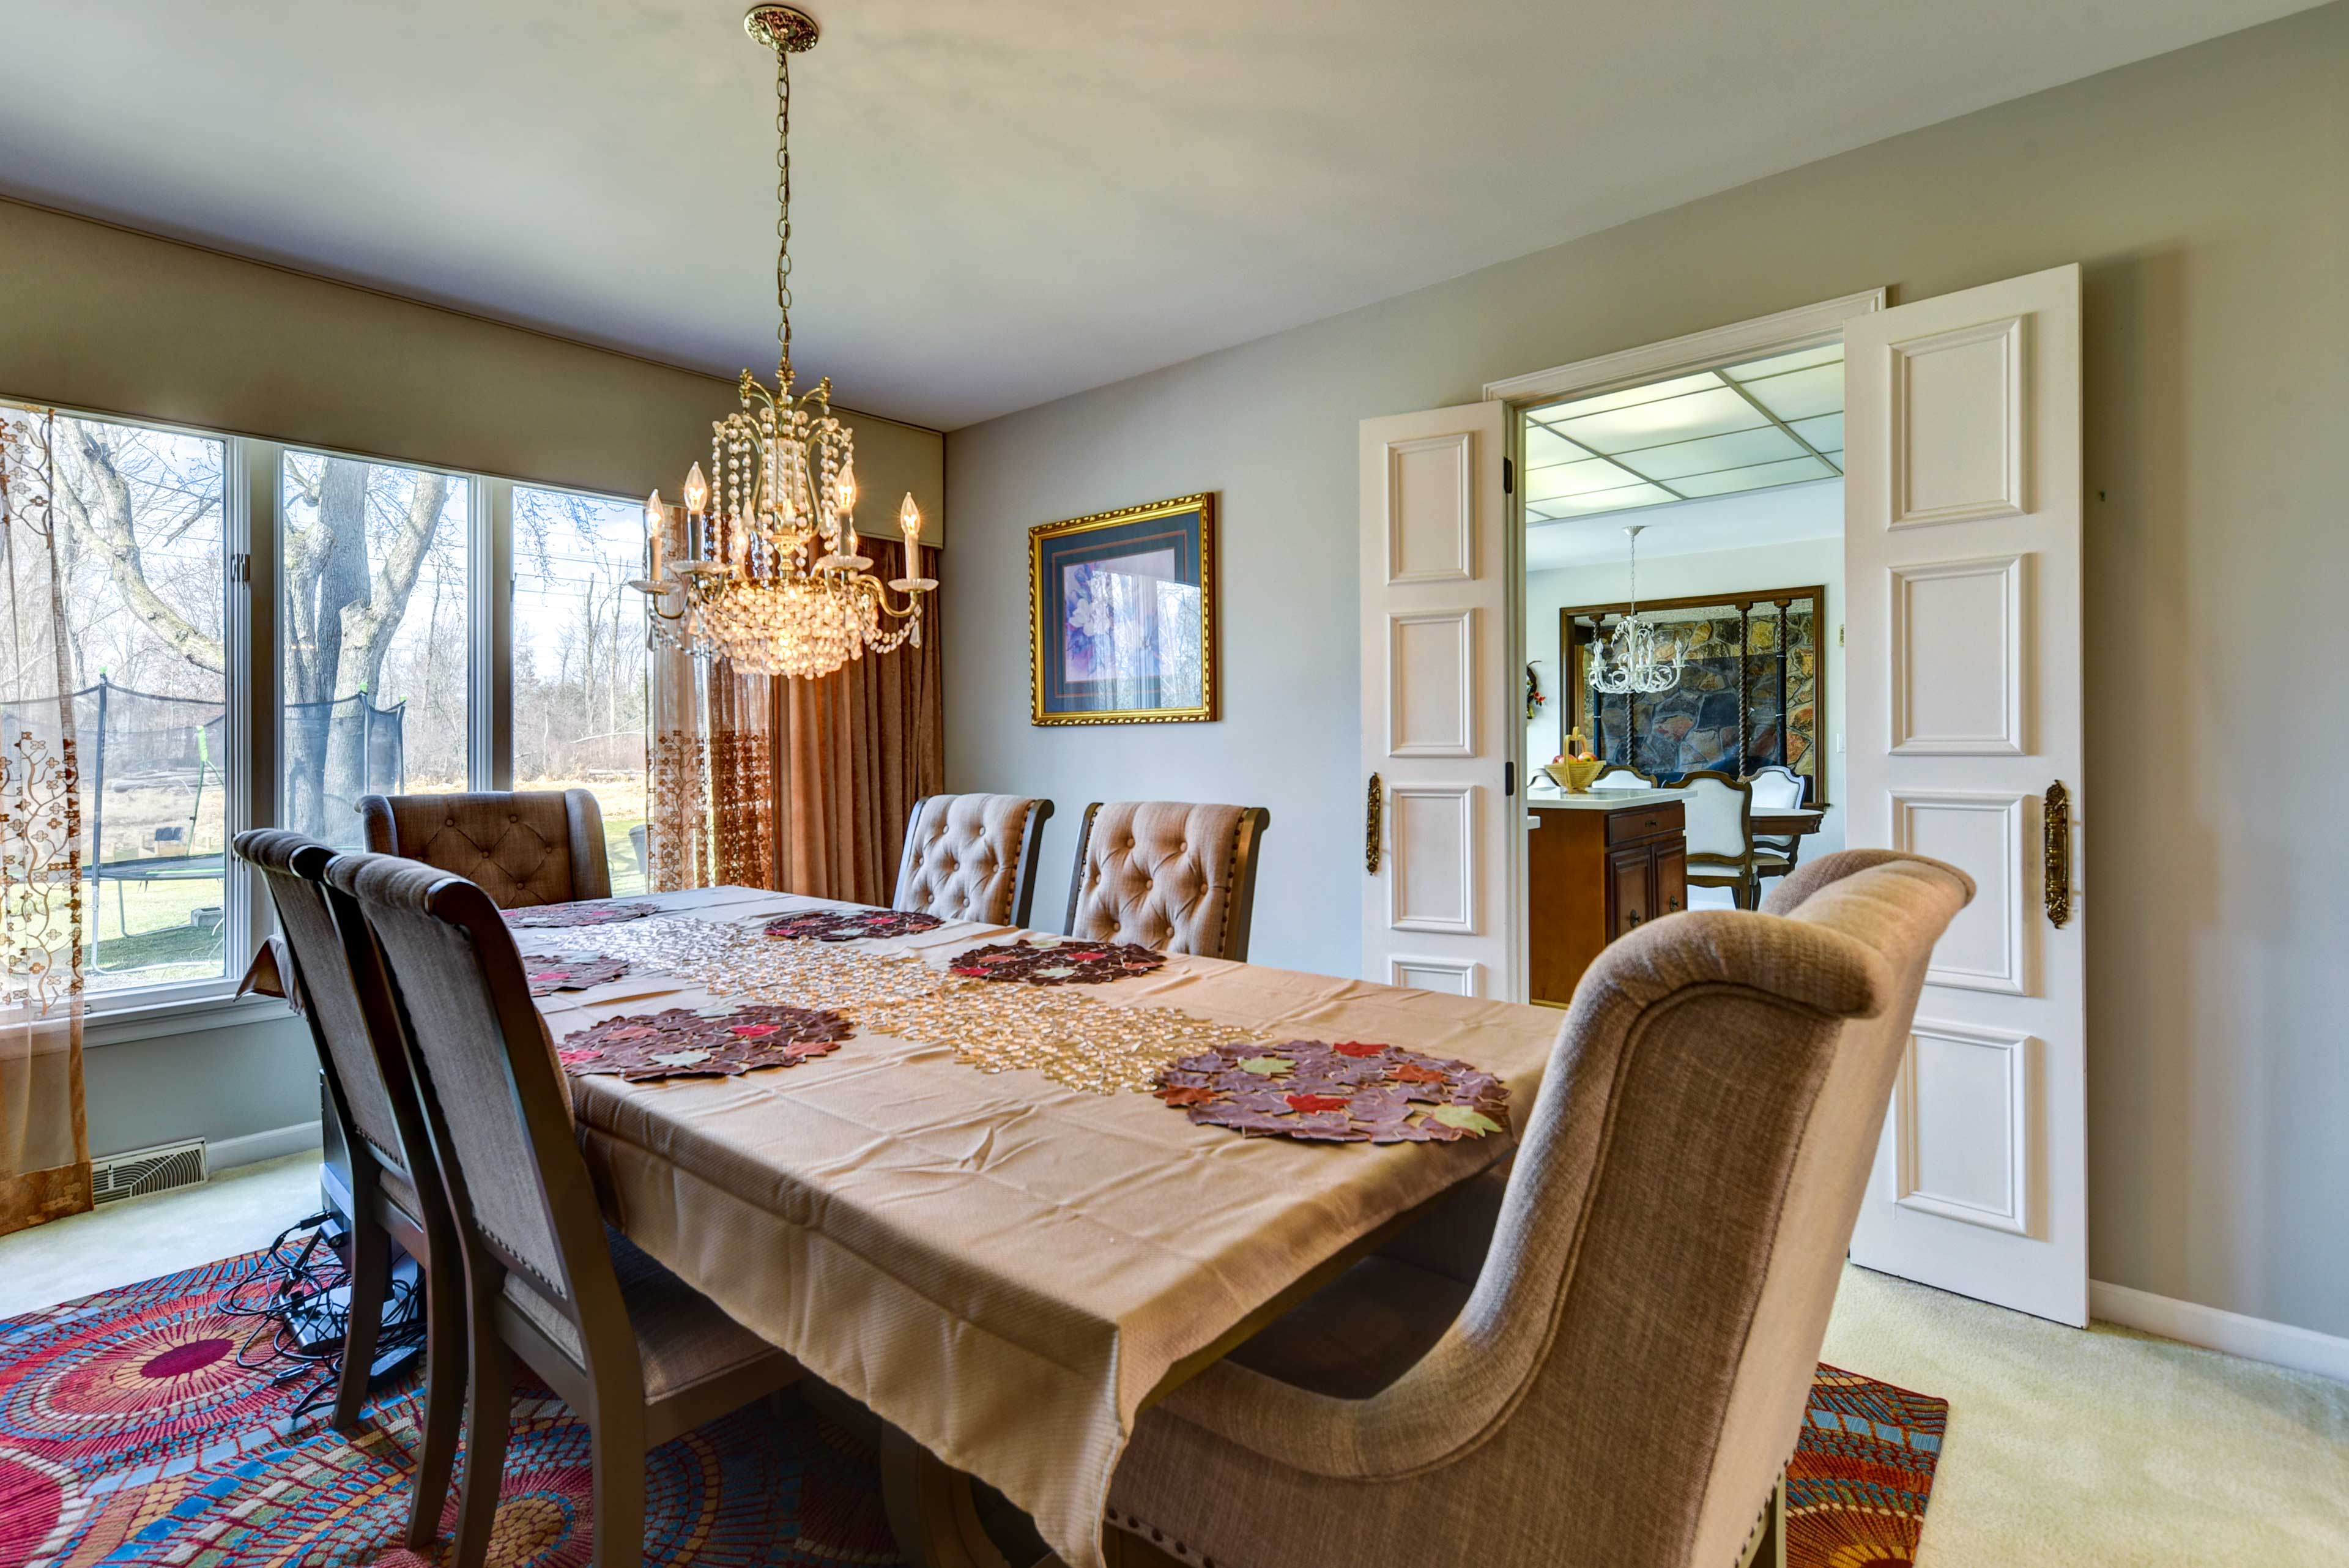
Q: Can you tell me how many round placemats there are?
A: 6